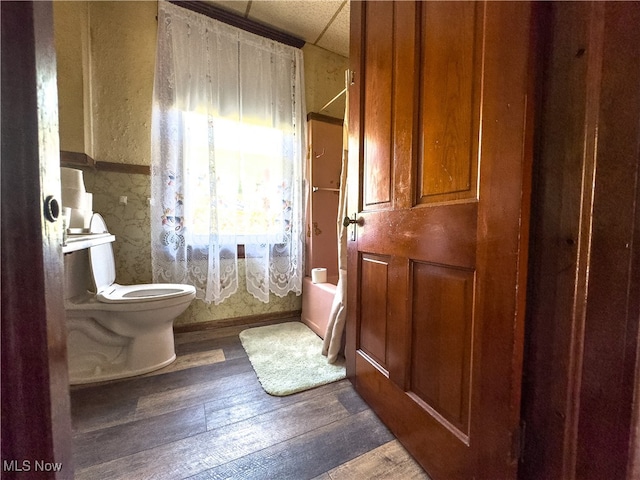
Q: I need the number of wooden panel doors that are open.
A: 1